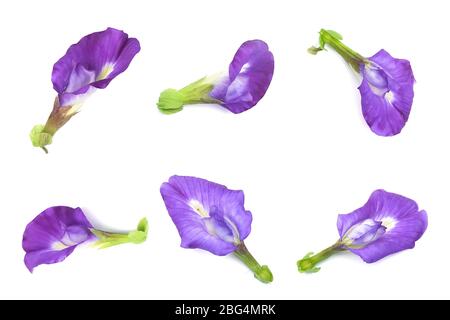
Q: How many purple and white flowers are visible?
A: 6